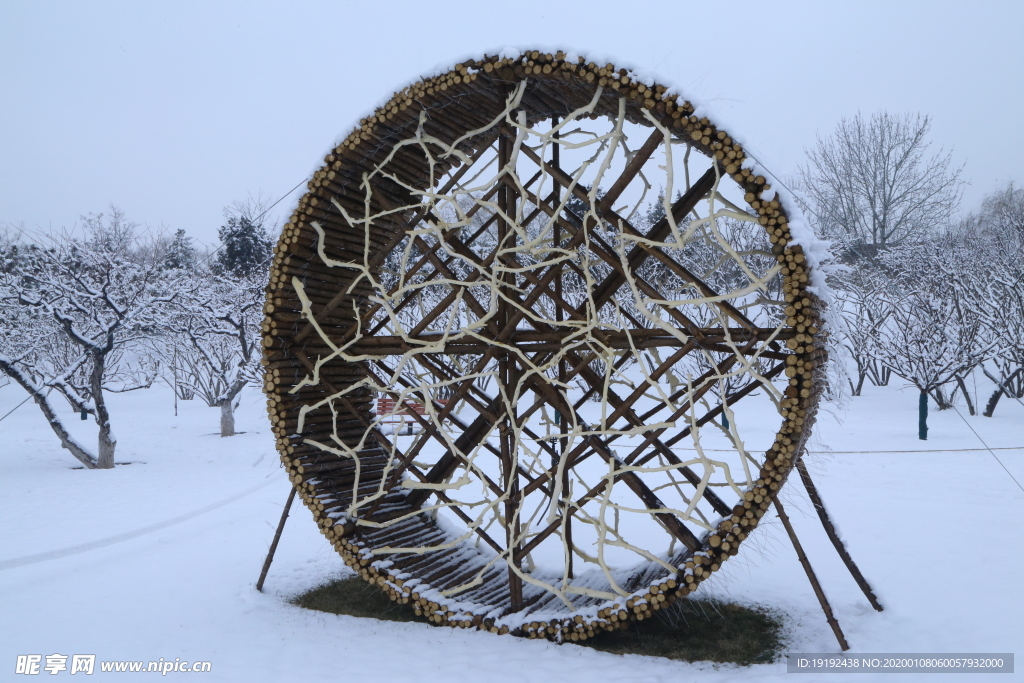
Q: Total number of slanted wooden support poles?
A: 3